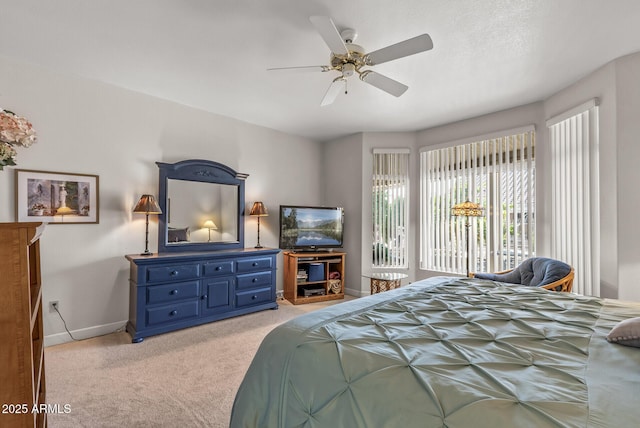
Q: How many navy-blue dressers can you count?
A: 1